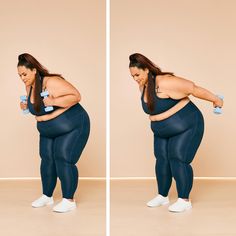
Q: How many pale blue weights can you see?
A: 3